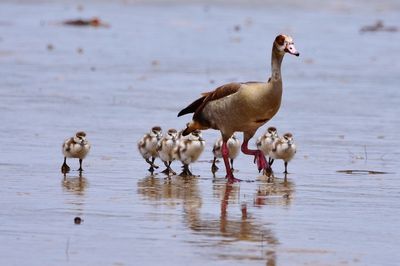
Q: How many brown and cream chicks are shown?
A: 7